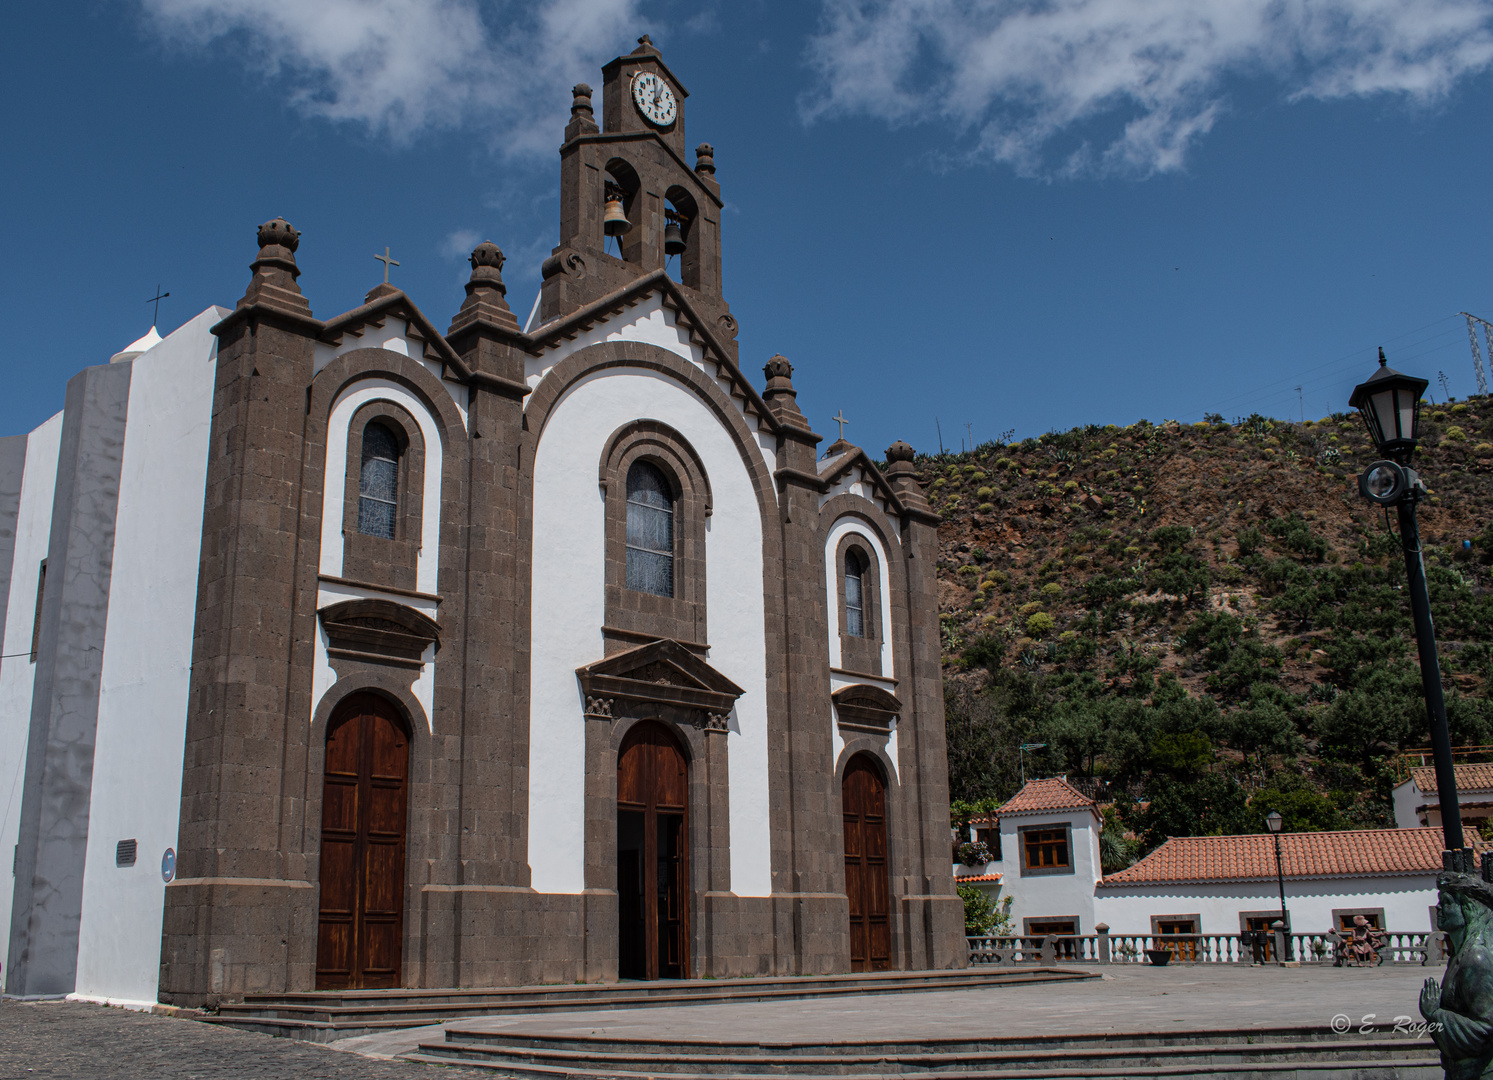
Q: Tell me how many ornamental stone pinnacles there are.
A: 6